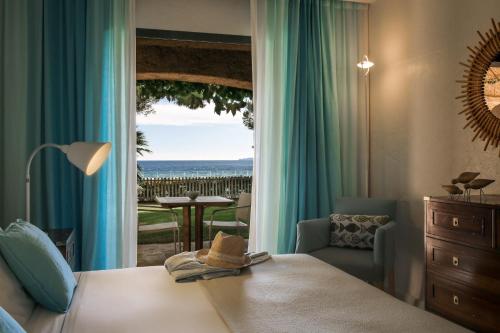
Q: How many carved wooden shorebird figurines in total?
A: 3